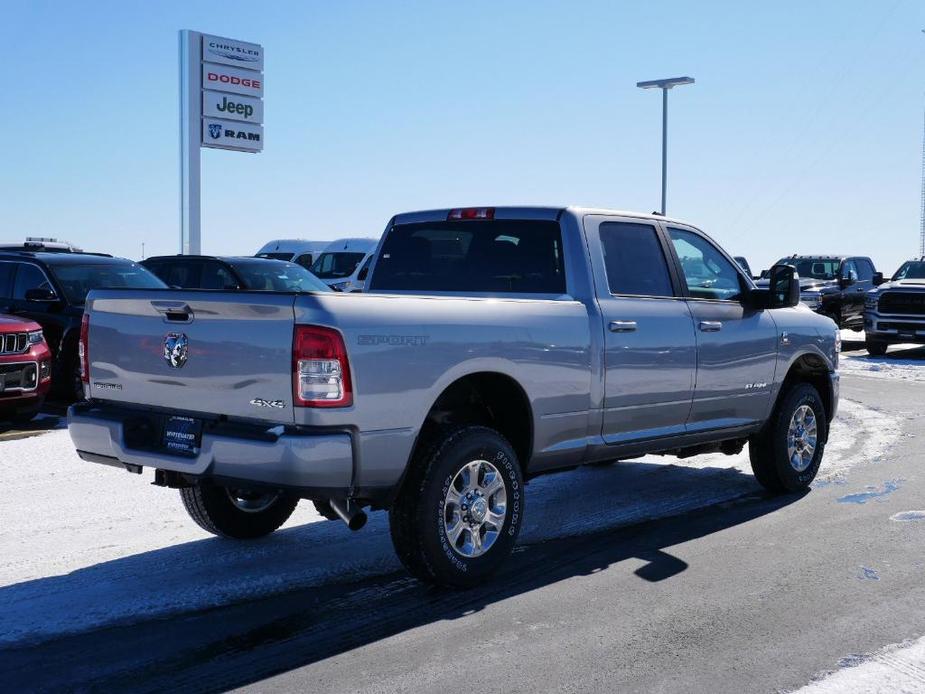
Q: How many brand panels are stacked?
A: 4